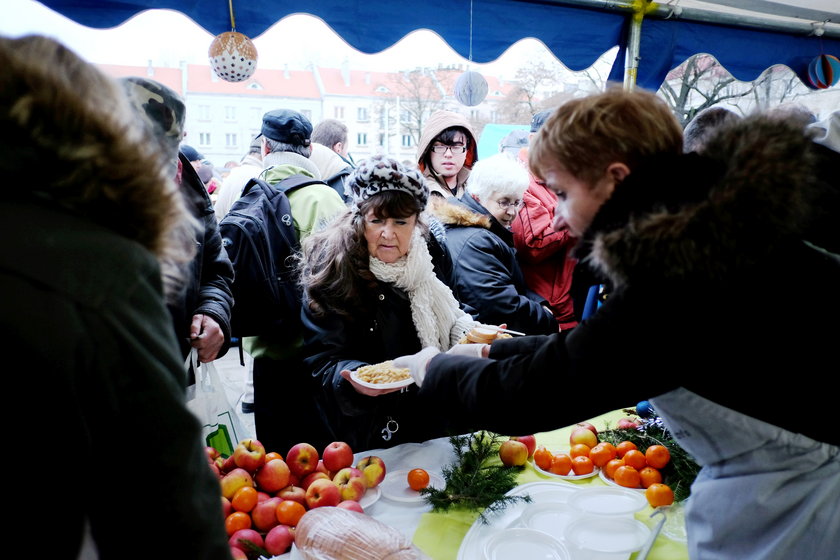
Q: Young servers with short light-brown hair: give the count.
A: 1